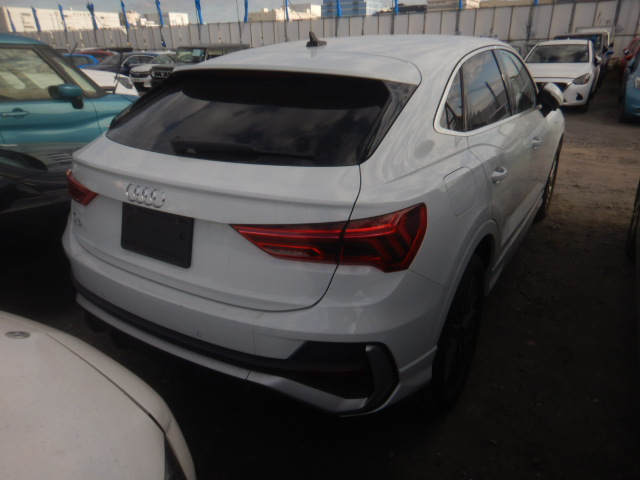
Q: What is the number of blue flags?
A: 13